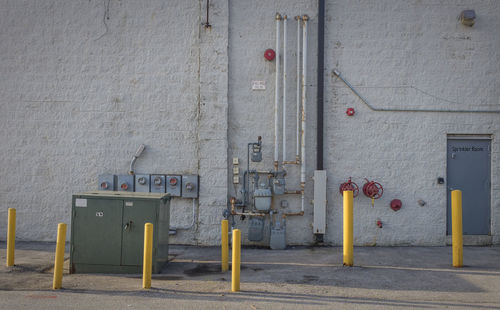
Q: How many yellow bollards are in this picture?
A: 7